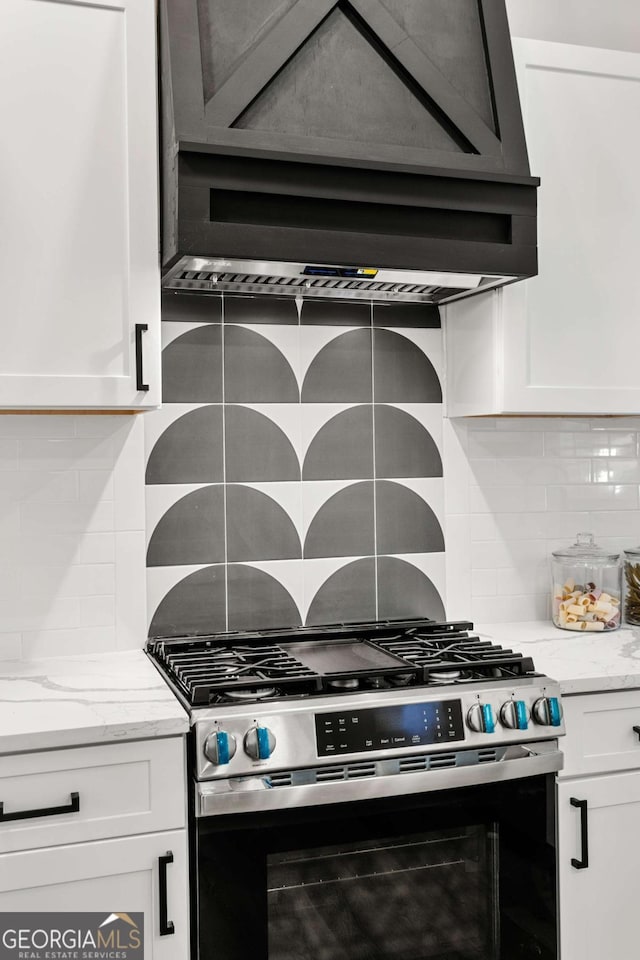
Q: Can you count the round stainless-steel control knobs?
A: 5